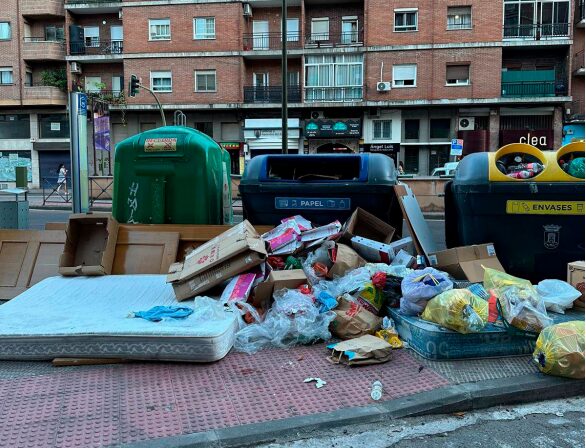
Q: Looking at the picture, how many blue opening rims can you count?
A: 1